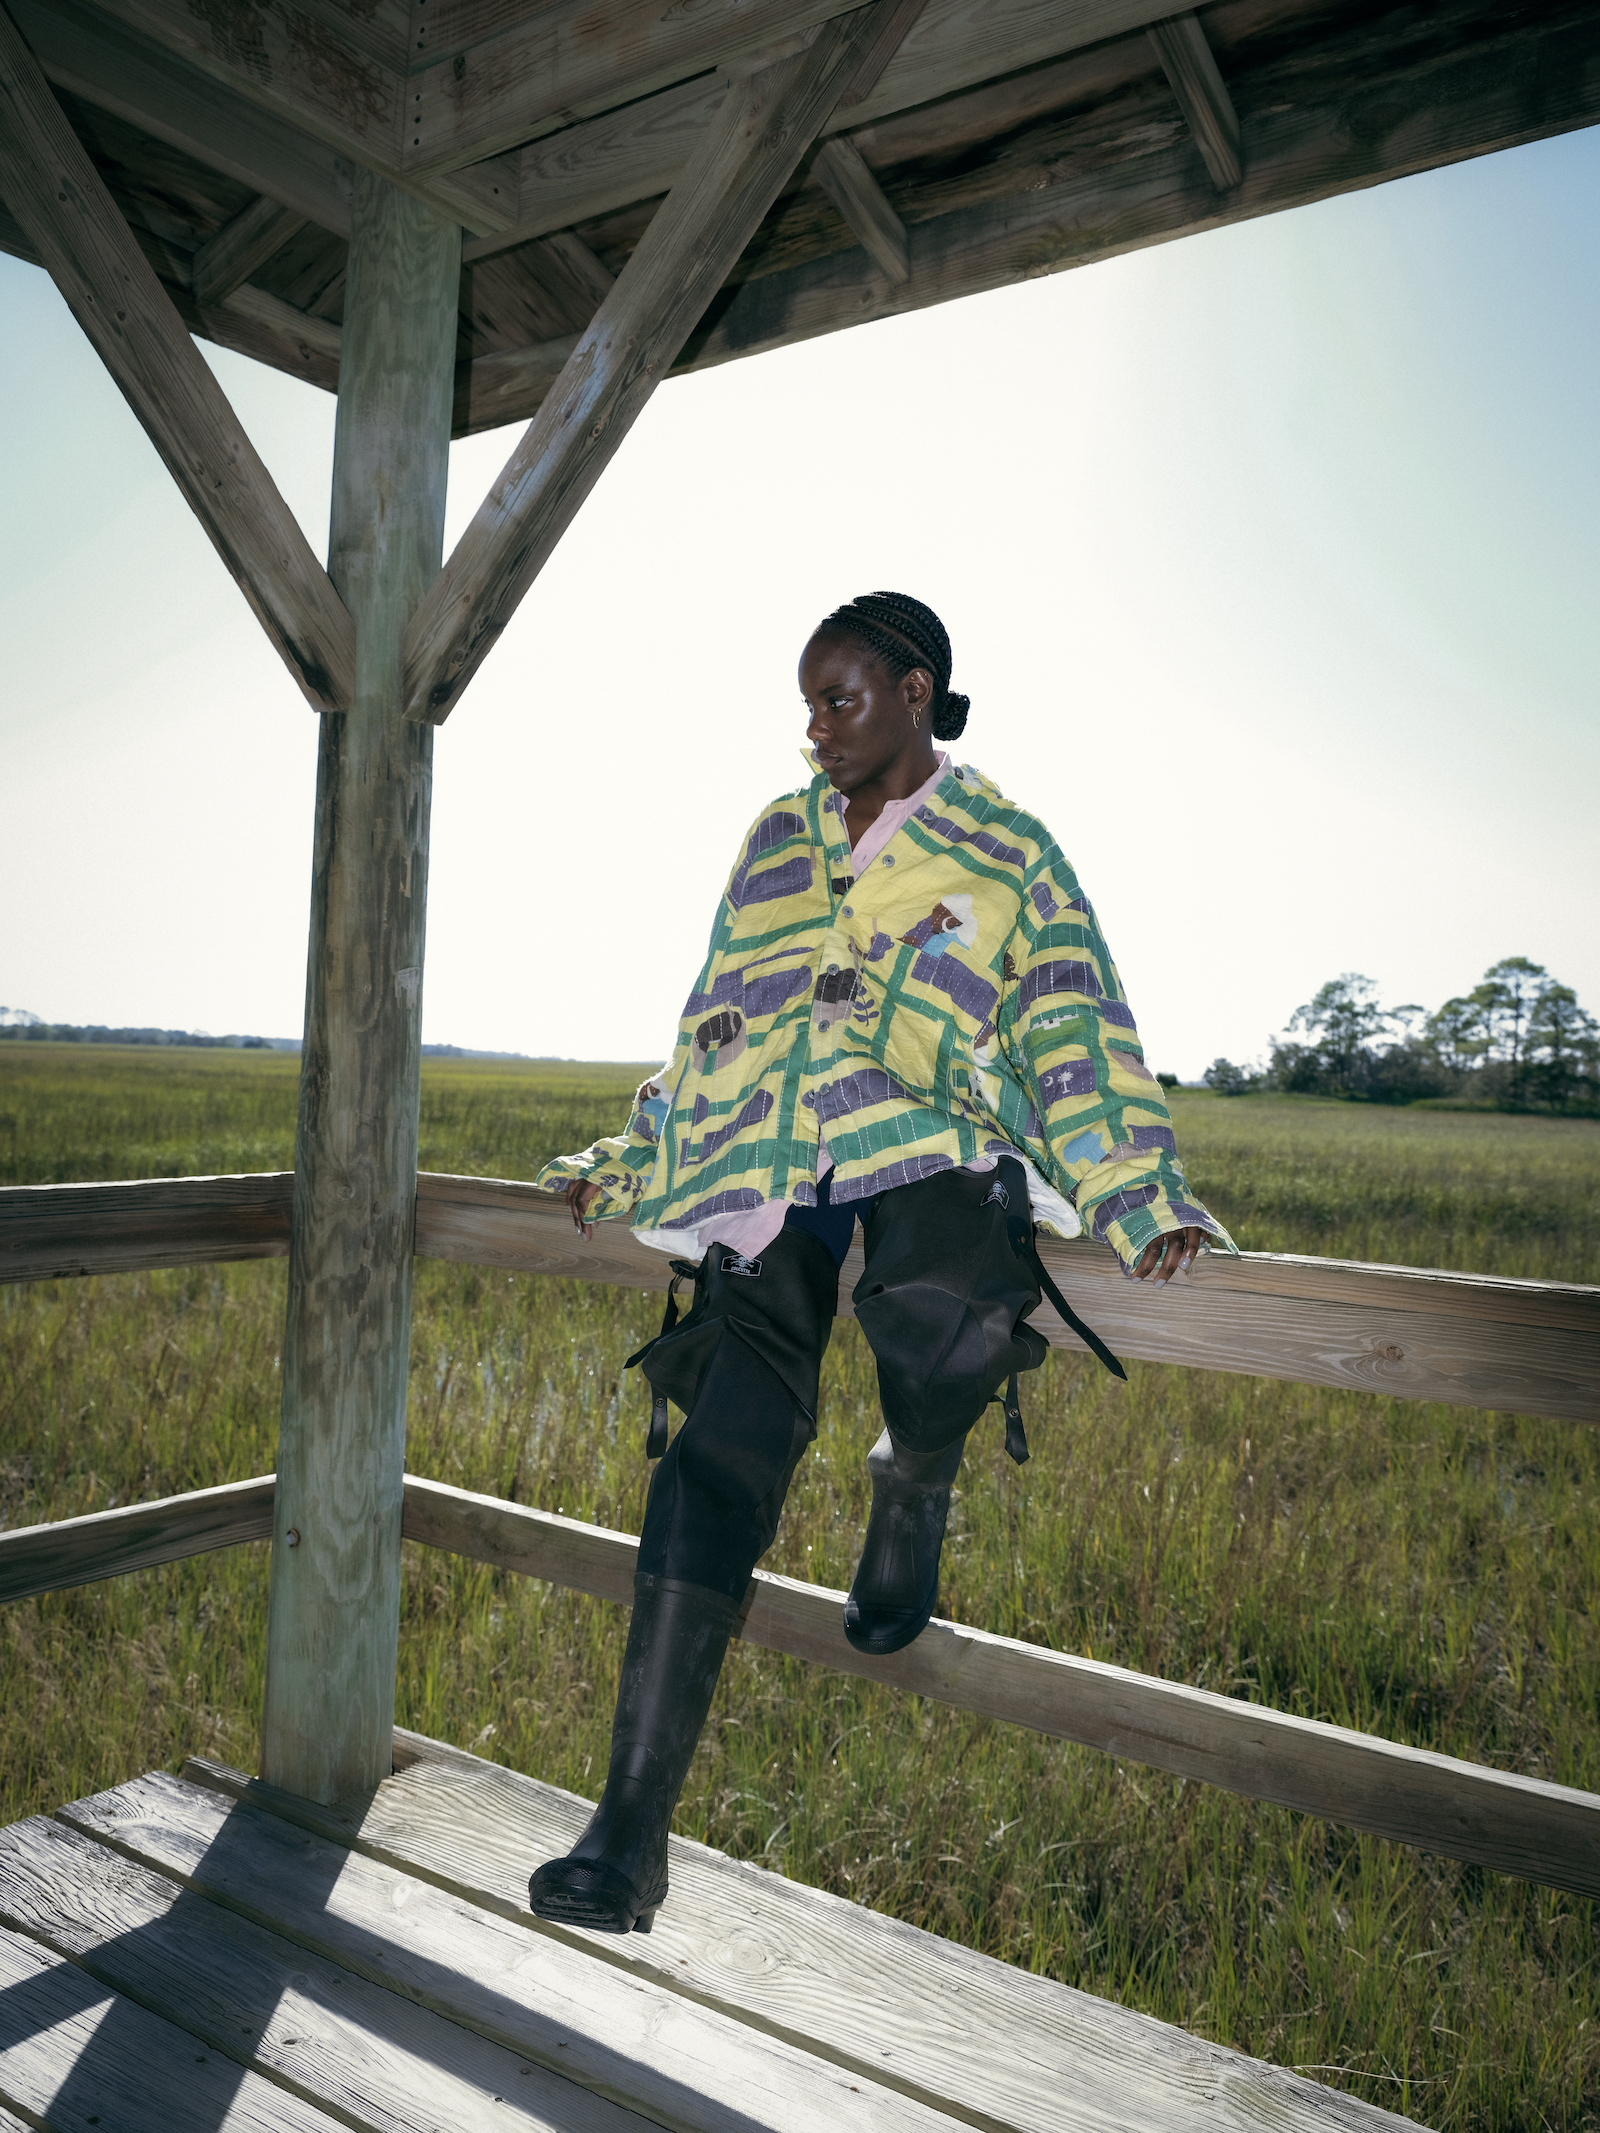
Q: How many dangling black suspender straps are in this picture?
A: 4